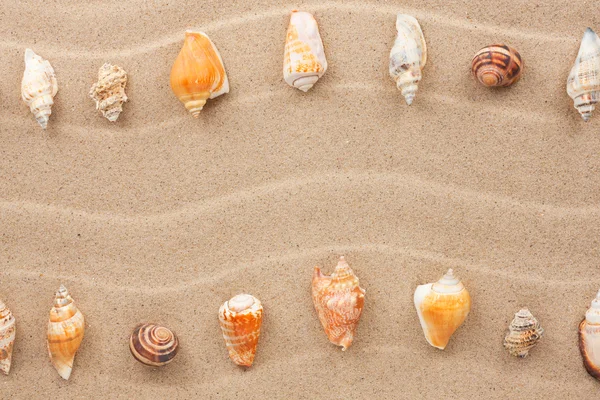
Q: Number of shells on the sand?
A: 15